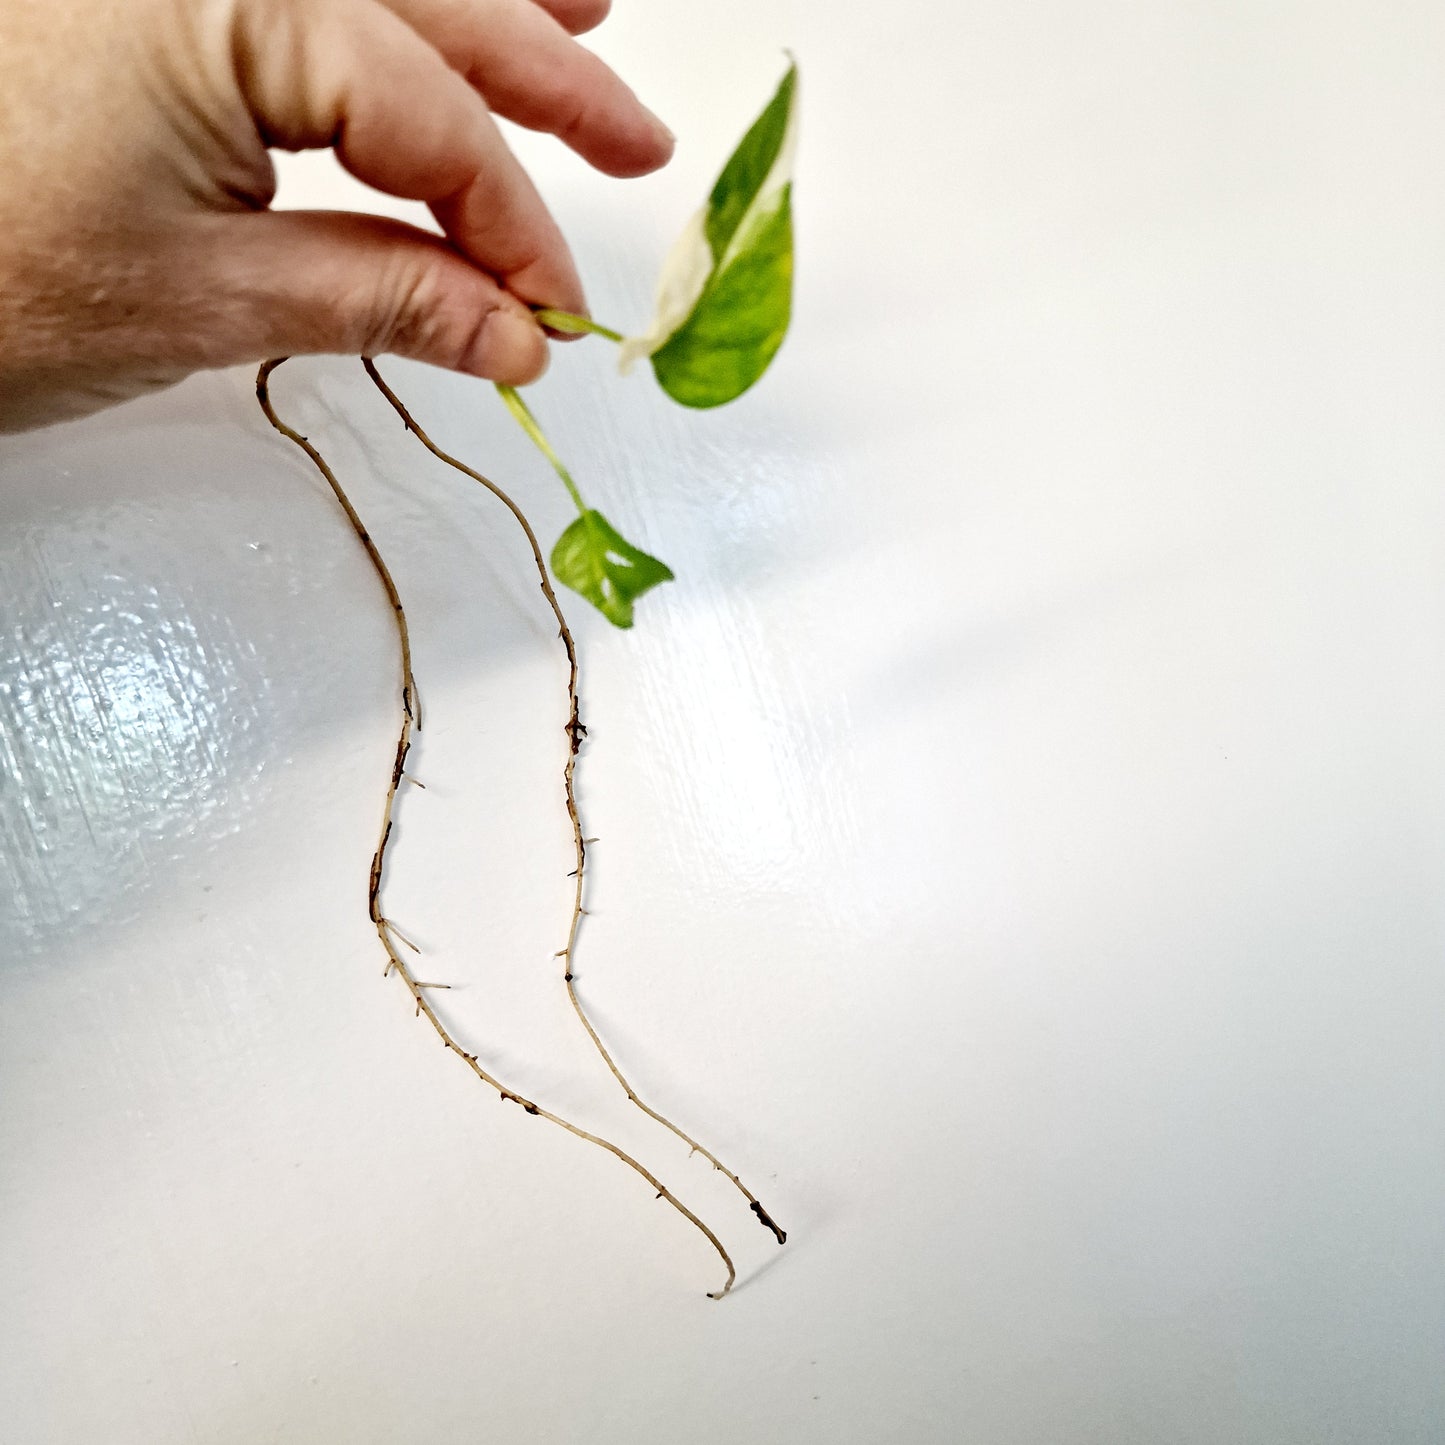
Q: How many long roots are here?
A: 2